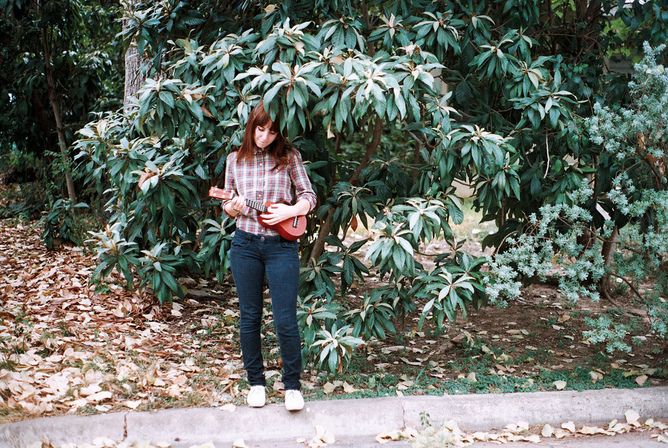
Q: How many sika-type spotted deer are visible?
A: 0